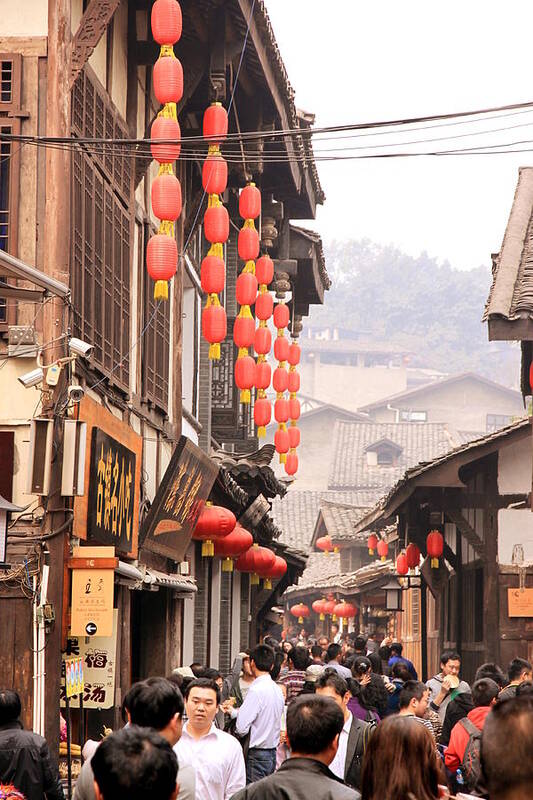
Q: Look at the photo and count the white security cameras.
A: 3